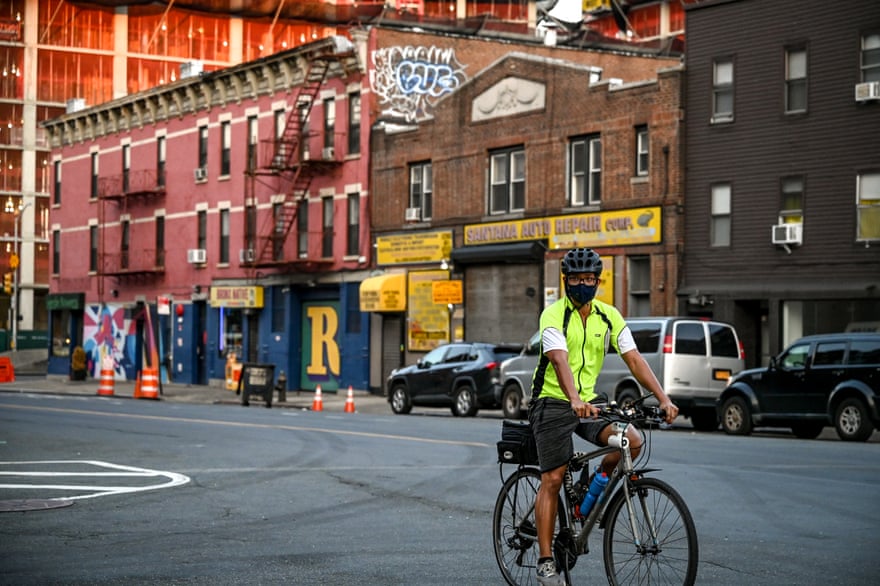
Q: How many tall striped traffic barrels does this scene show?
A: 2